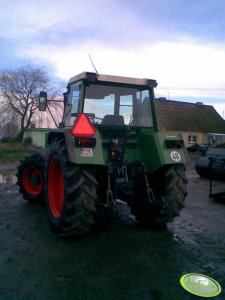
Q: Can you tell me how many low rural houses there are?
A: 1